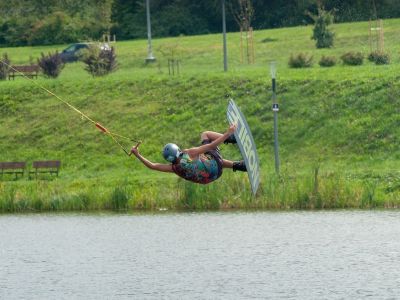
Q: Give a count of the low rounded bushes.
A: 4